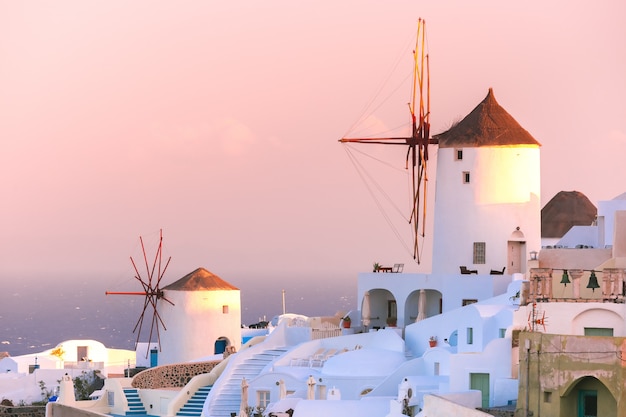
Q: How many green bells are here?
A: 2